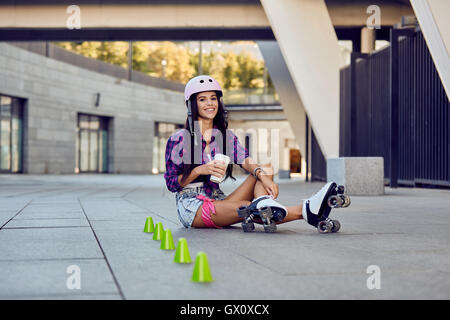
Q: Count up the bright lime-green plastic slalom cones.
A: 5